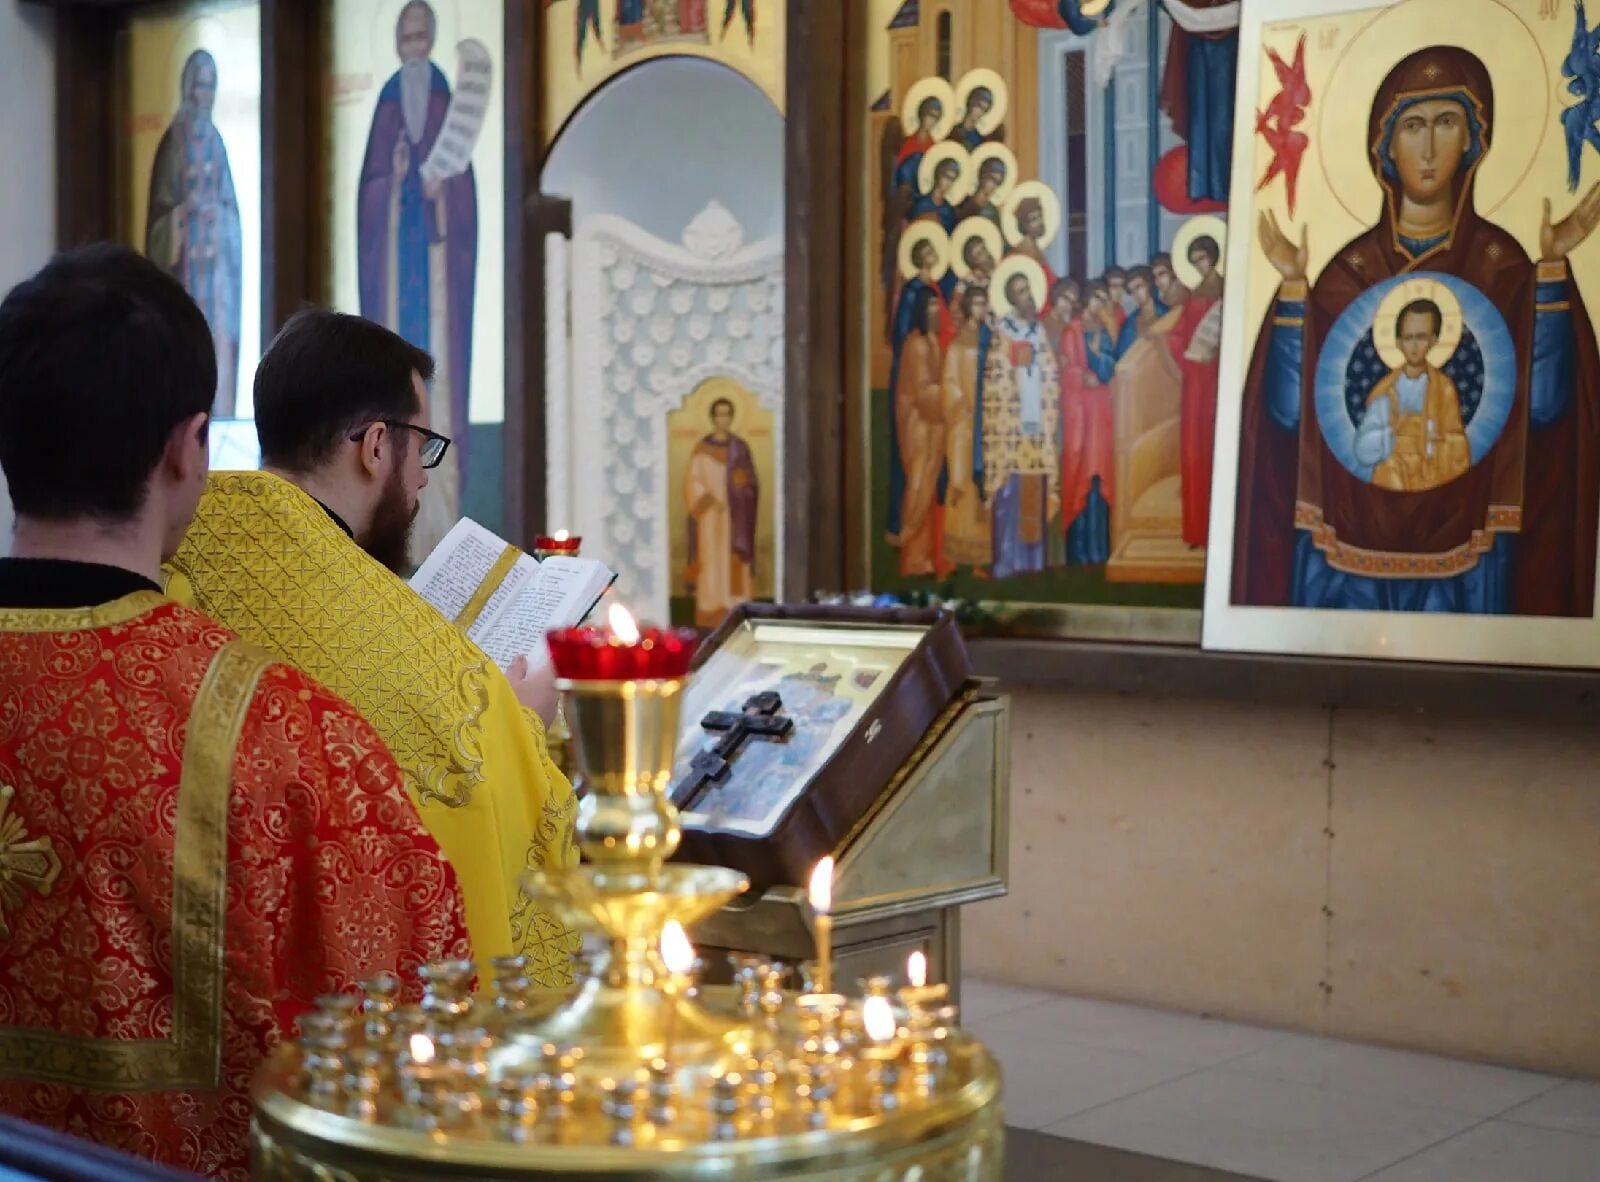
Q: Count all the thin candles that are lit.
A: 5